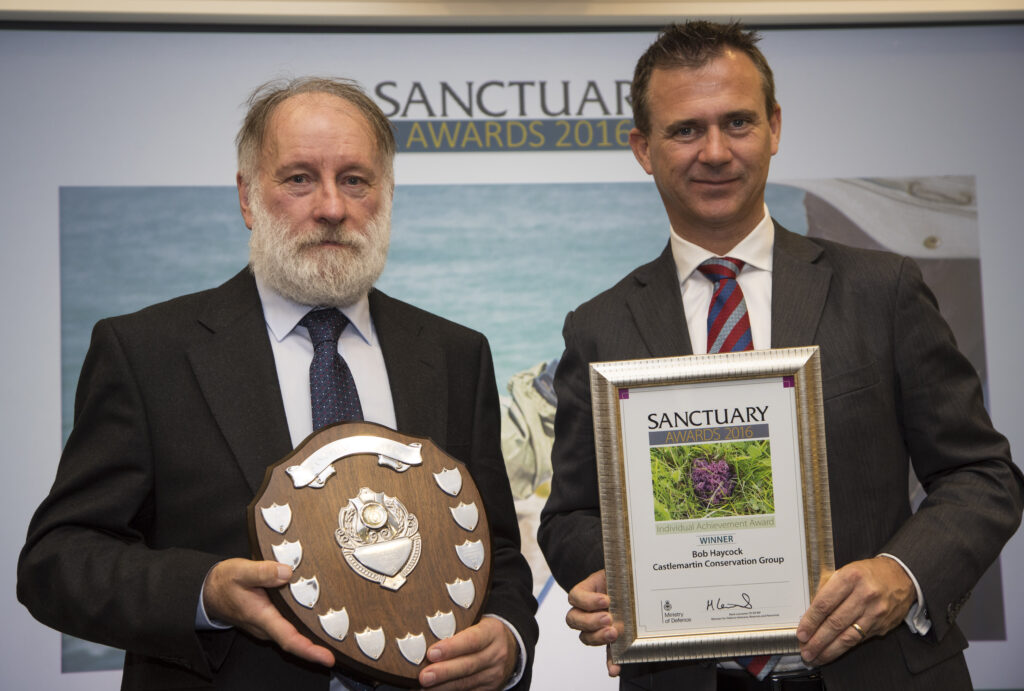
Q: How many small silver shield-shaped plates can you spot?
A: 11